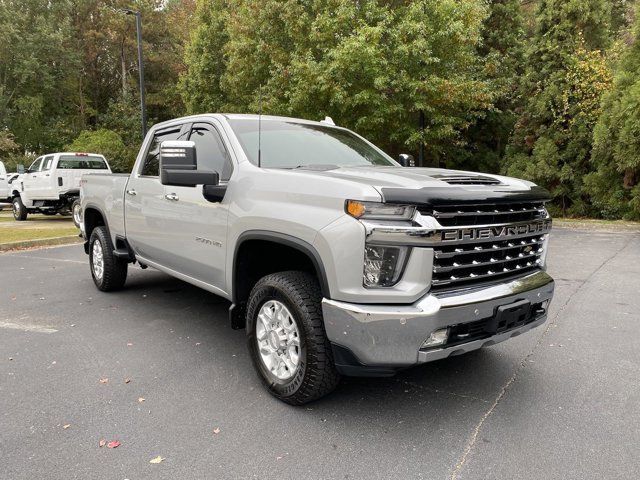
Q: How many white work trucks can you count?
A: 2